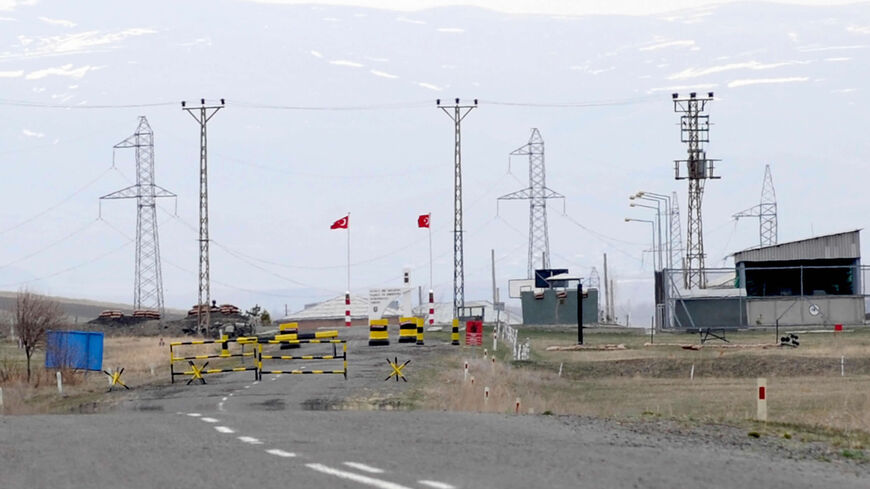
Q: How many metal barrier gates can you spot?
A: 2